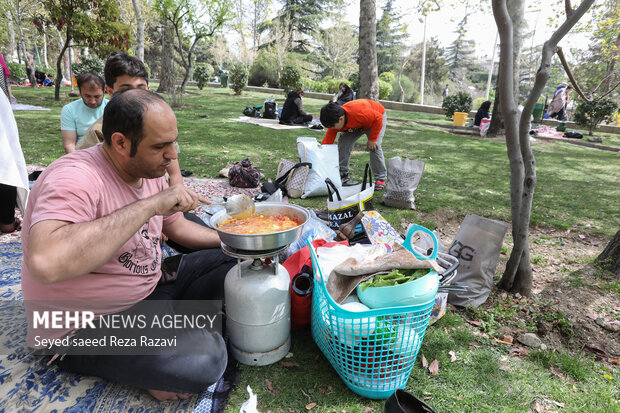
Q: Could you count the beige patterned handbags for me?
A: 1